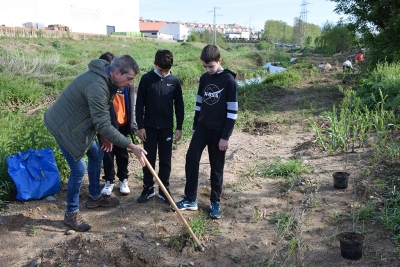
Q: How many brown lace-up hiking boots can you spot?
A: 2